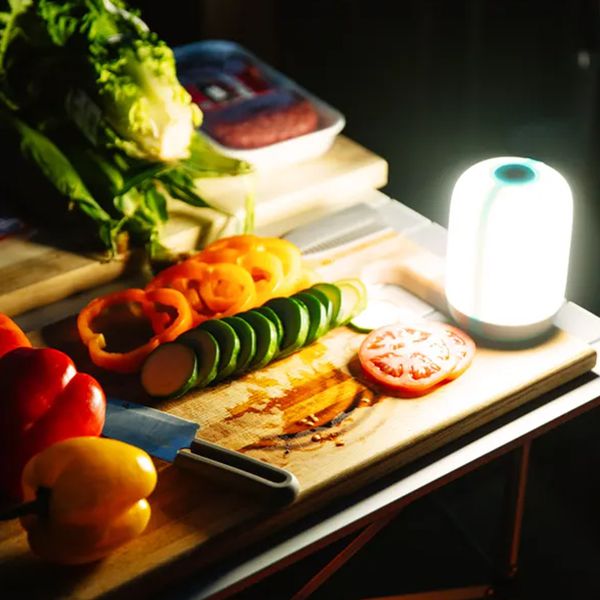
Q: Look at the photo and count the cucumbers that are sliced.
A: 1